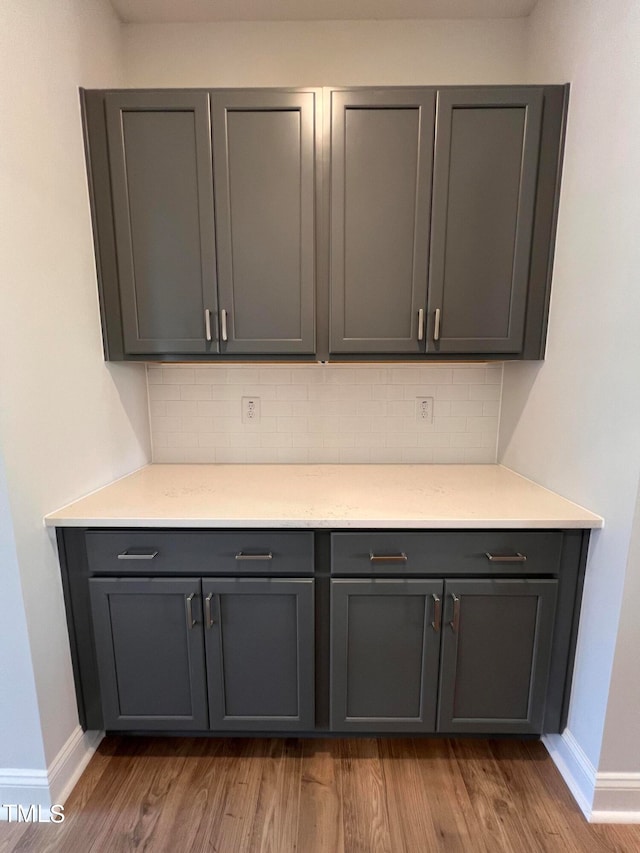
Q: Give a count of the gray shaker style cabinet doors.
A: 8